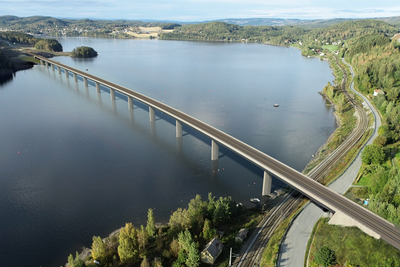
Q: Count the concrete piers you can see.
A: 14